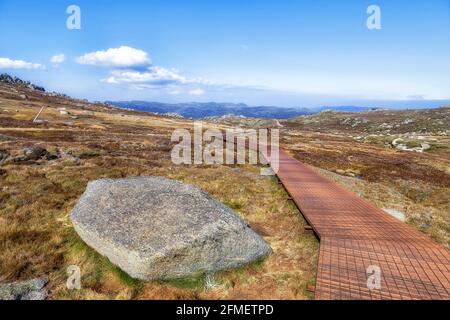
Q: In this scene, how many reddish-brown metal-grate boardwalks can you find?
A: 1